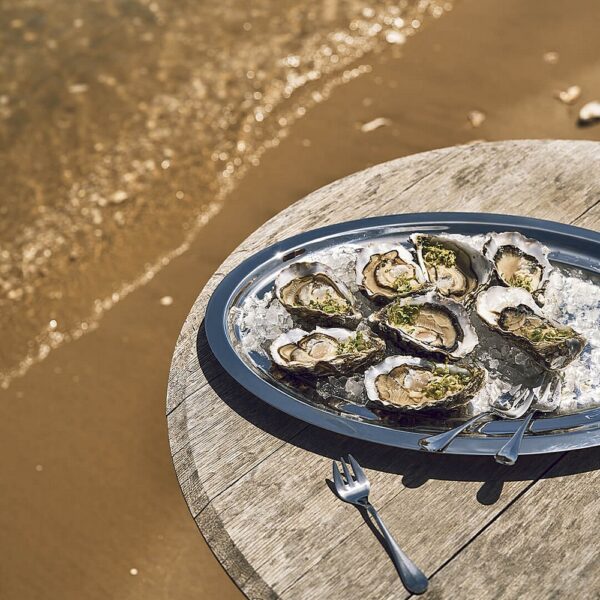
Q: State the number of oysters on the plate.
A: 8